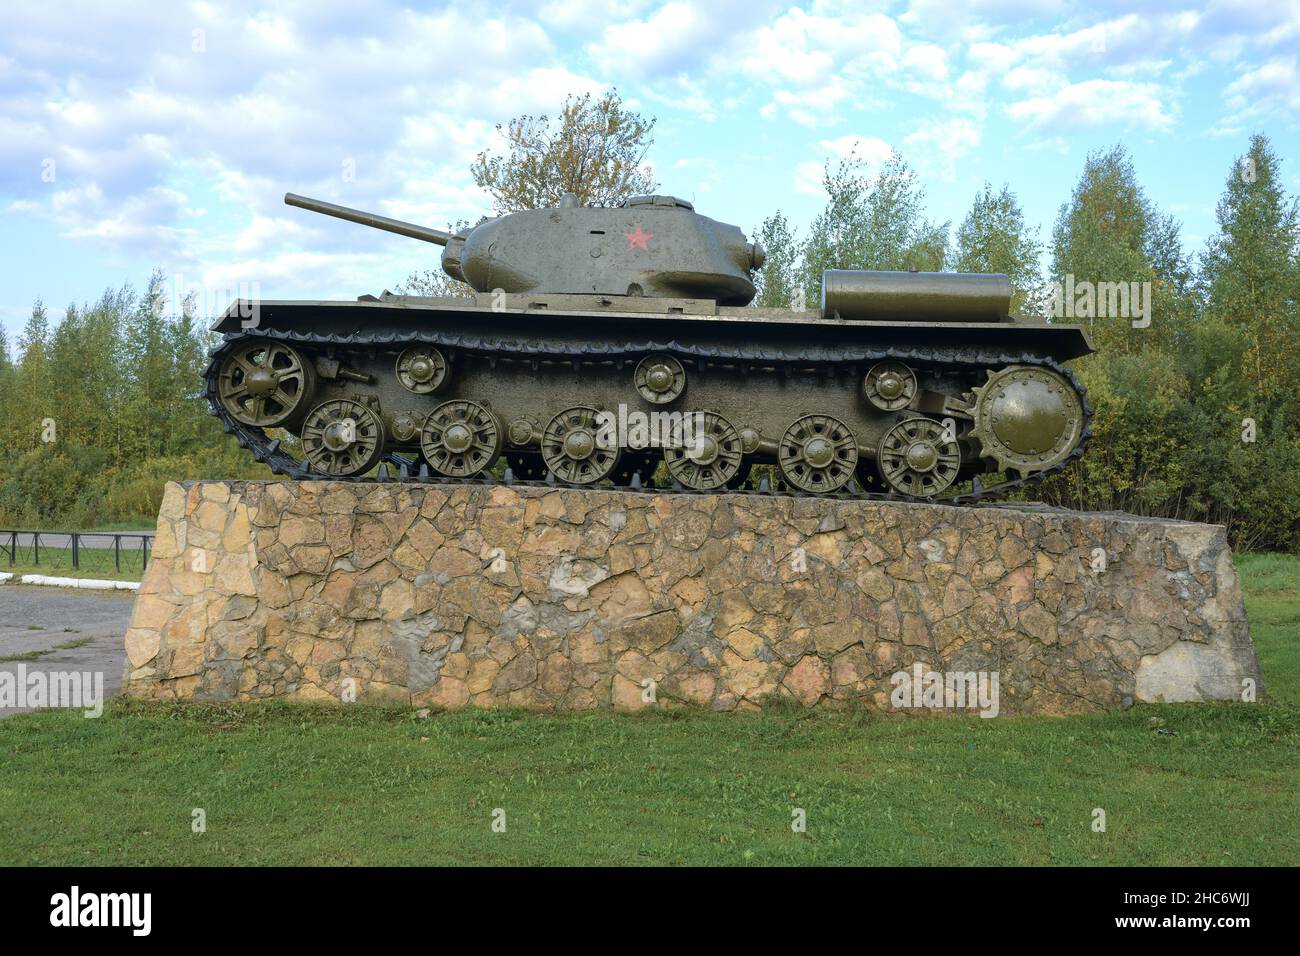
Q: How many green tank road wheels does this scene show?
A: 6